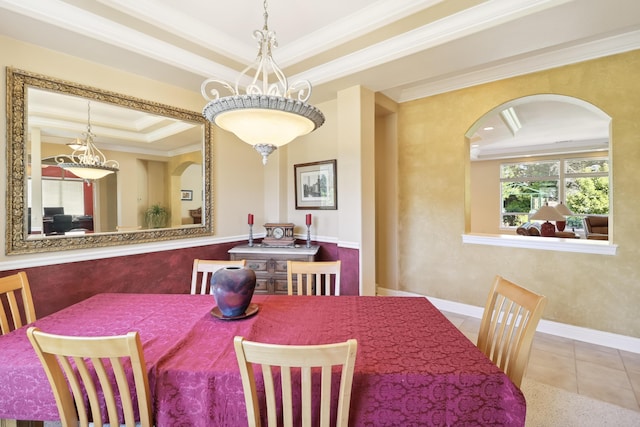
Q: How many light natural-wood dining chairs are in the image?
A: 6